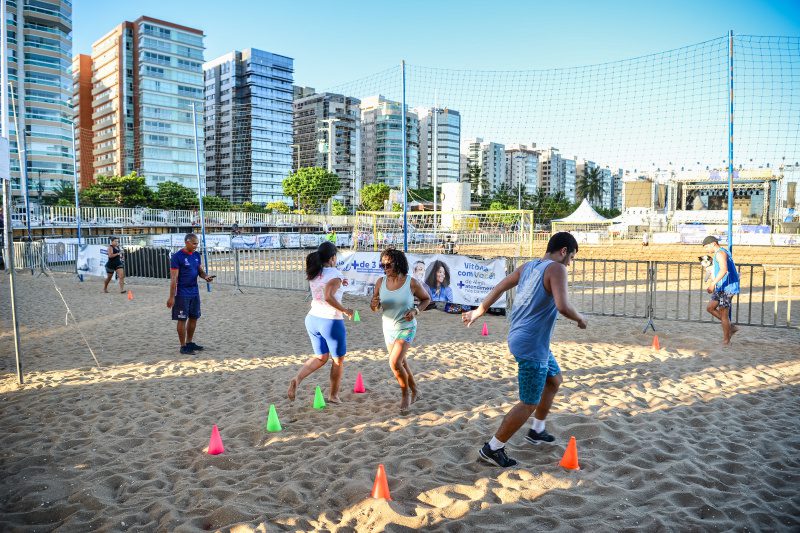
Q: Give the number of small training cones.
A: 10